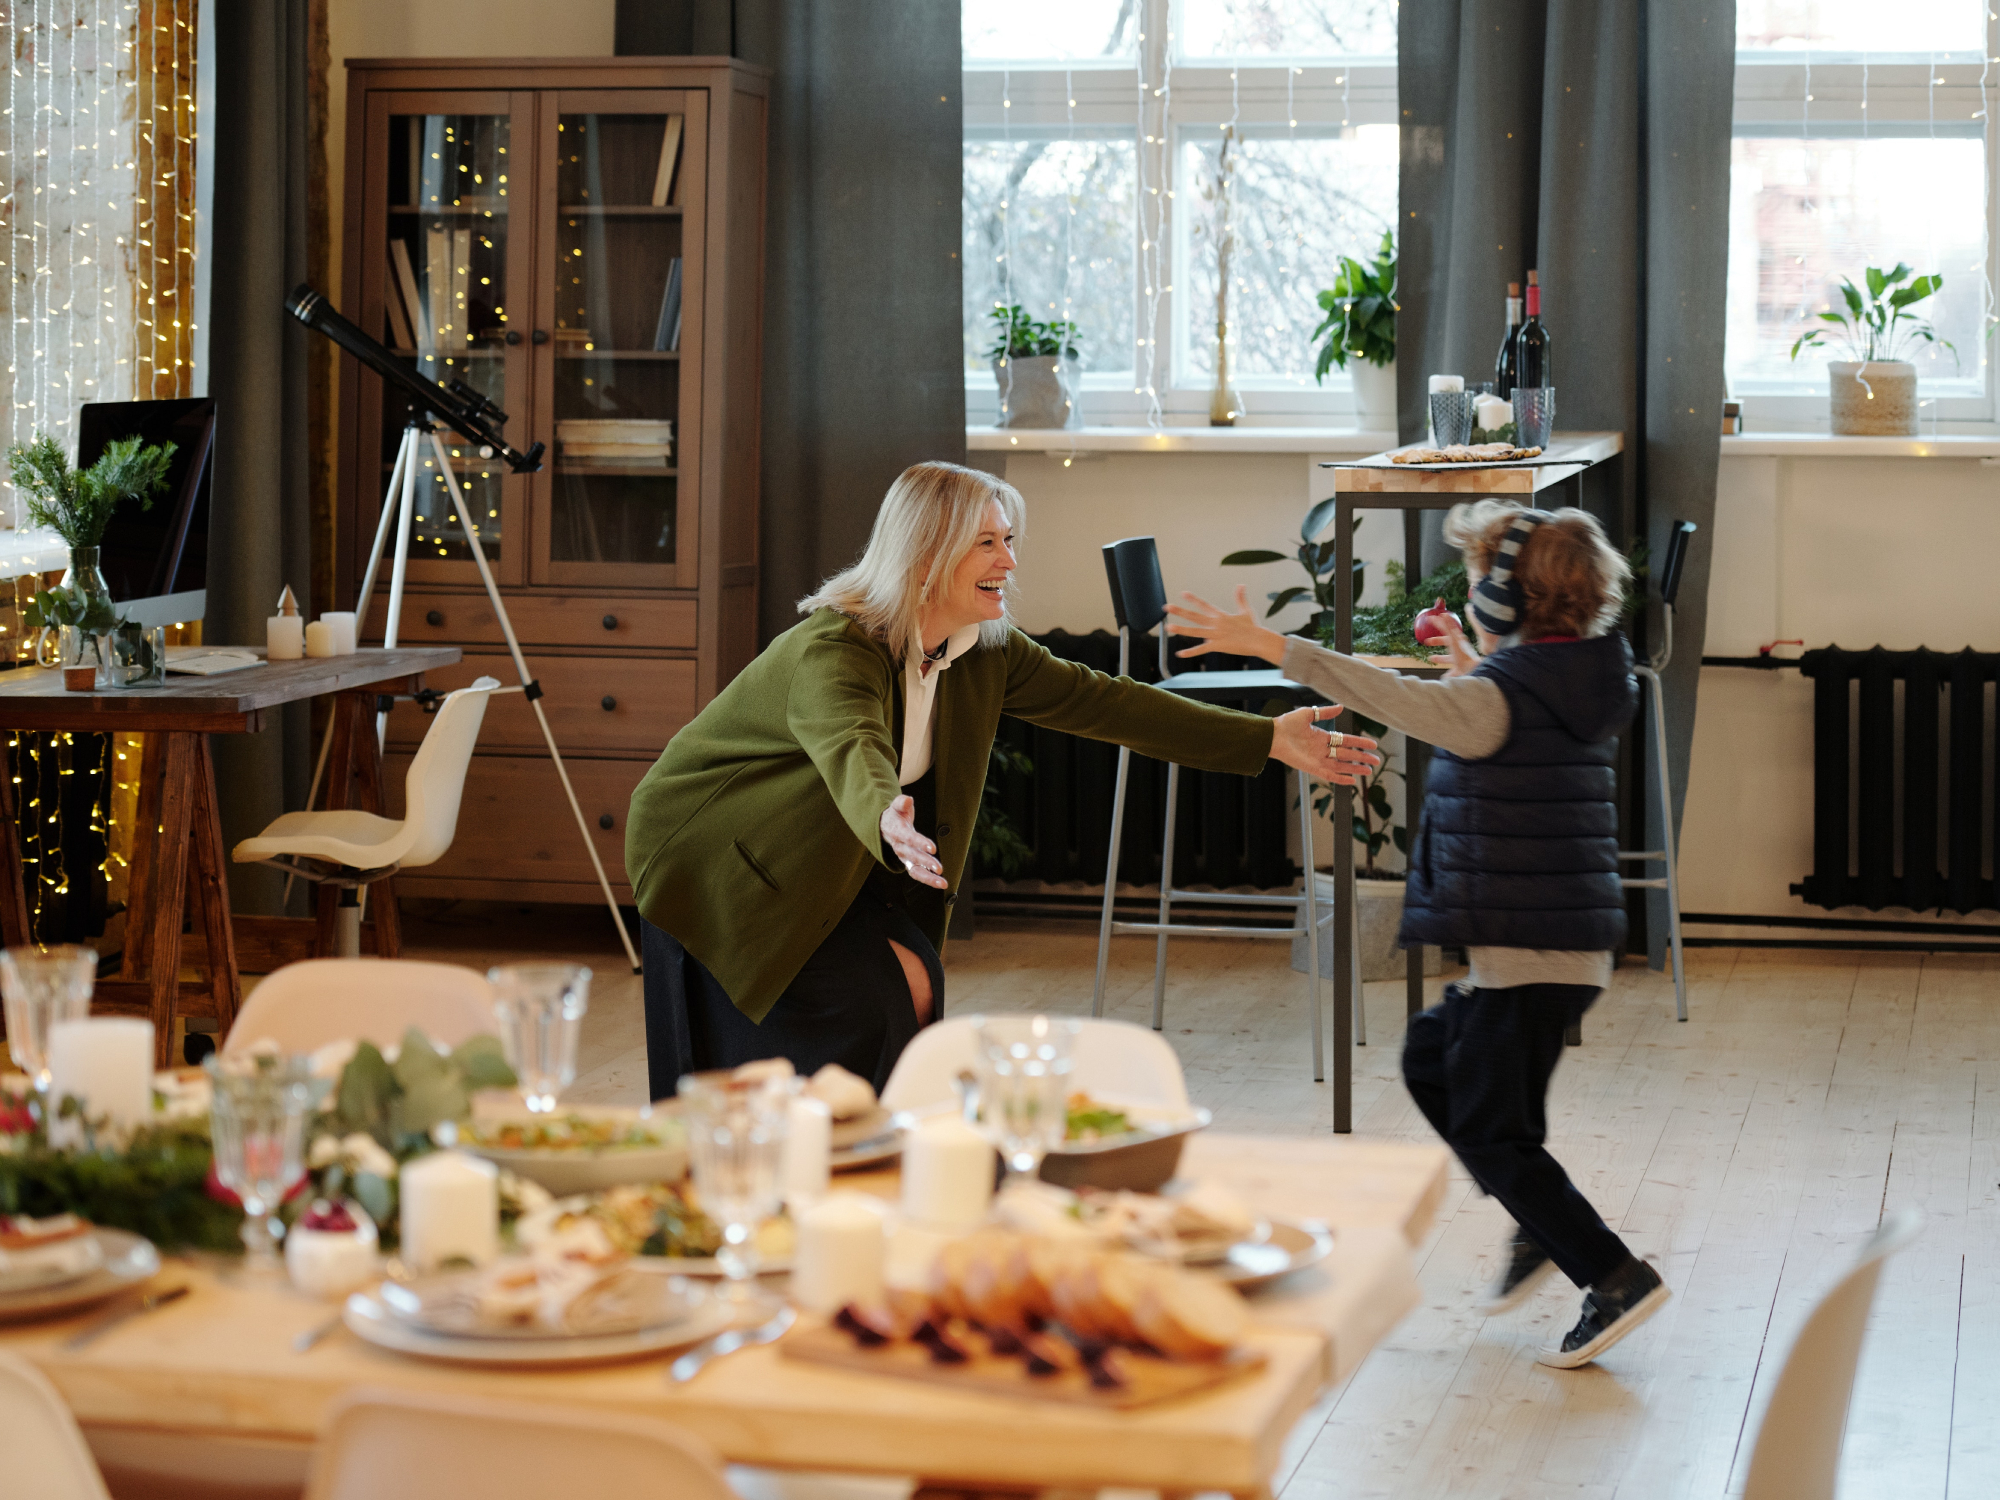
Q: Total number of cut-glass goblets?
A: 5